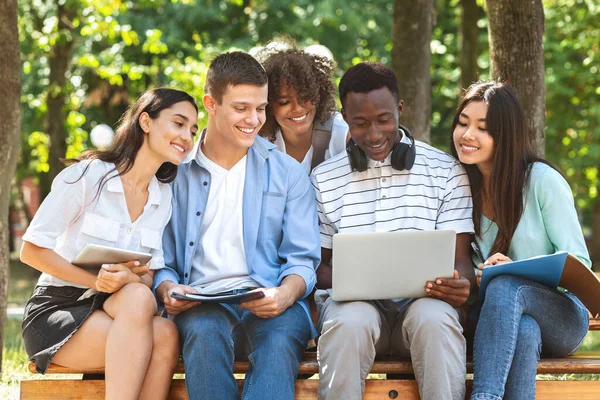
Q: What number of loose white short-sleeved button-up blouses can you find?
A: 1